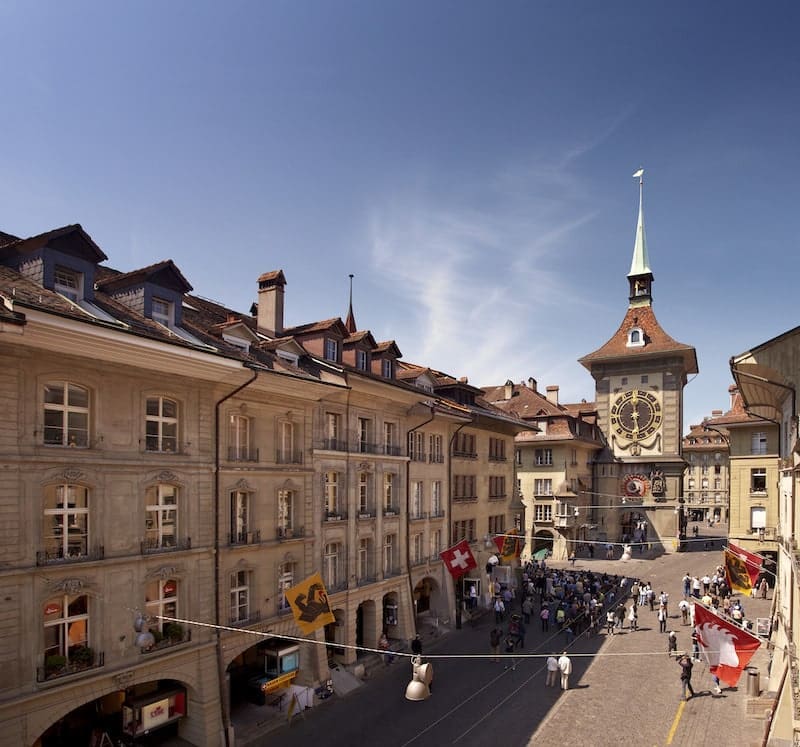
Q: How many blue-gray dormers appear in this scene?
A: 2